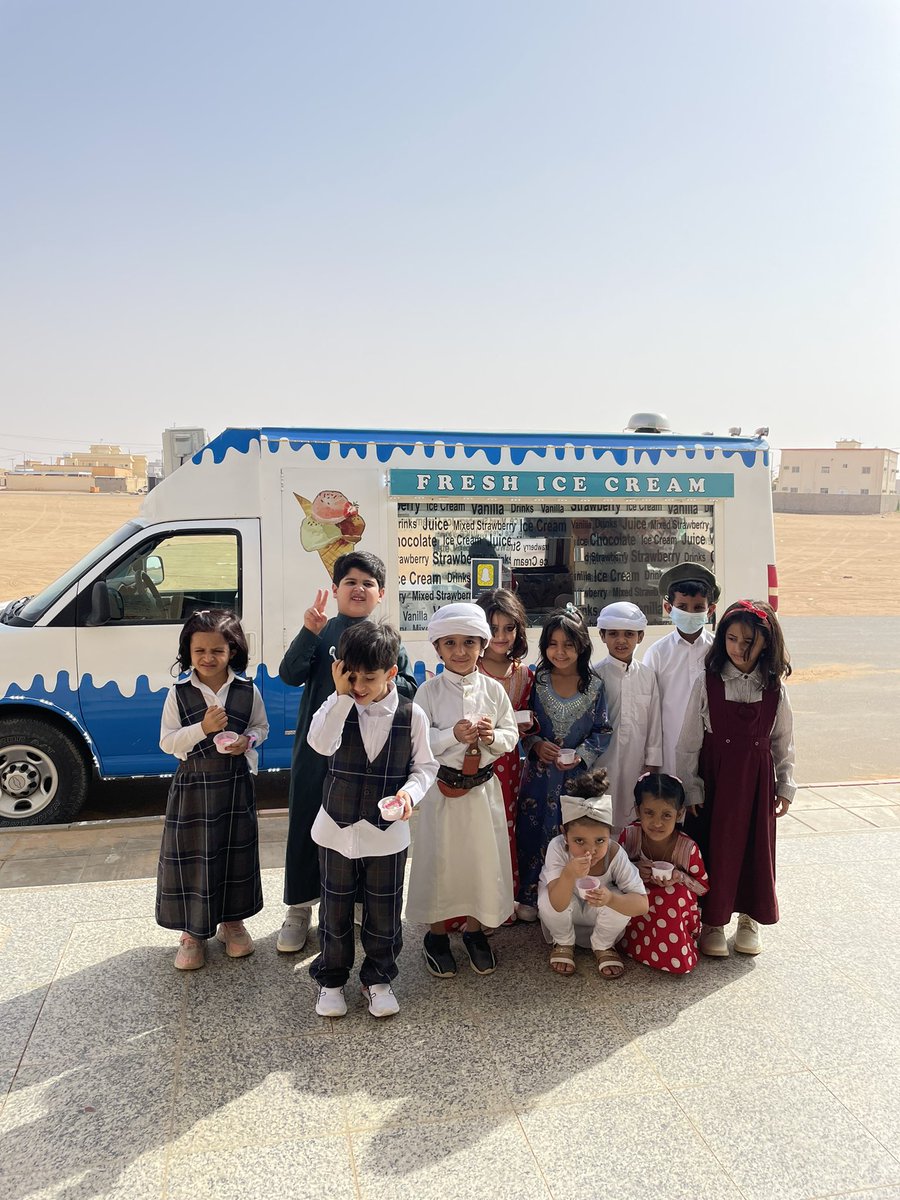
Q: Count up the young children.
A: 11